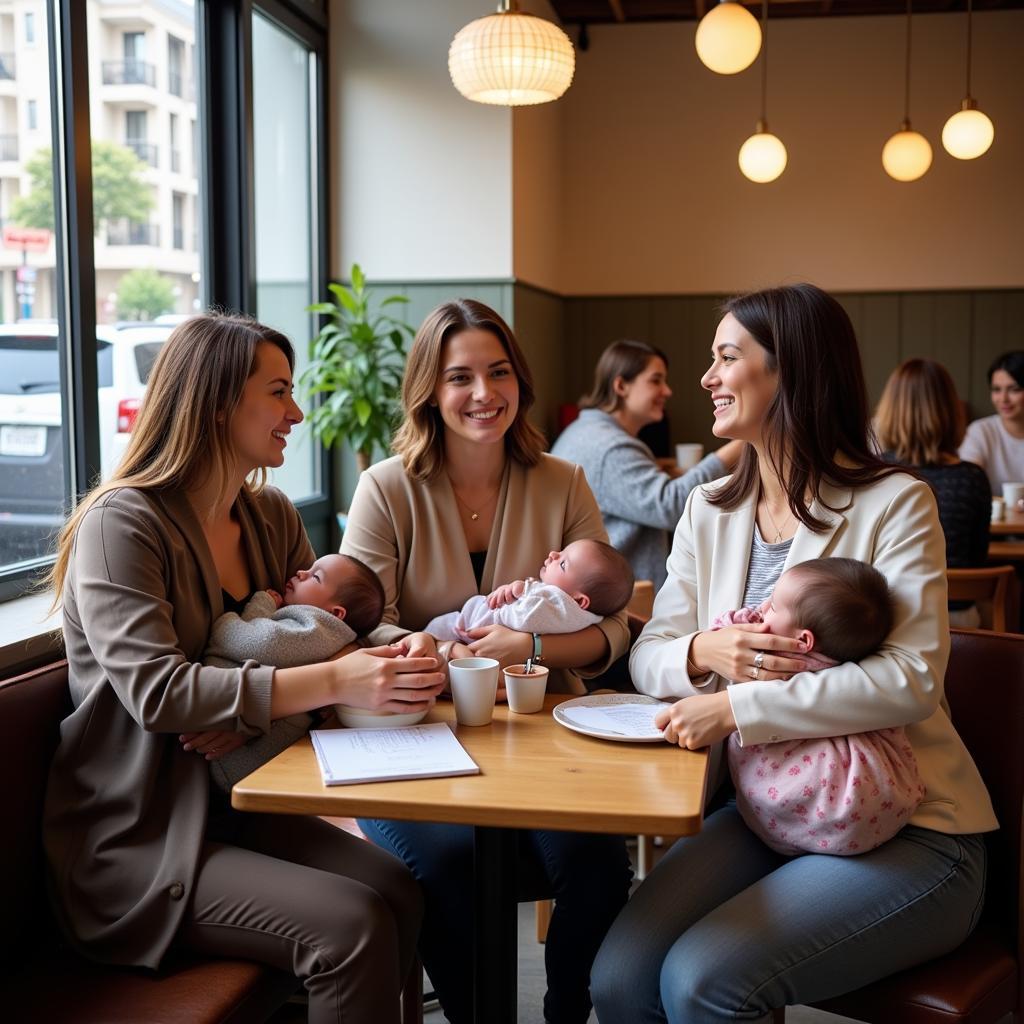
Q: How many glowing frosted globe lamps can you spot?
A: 4